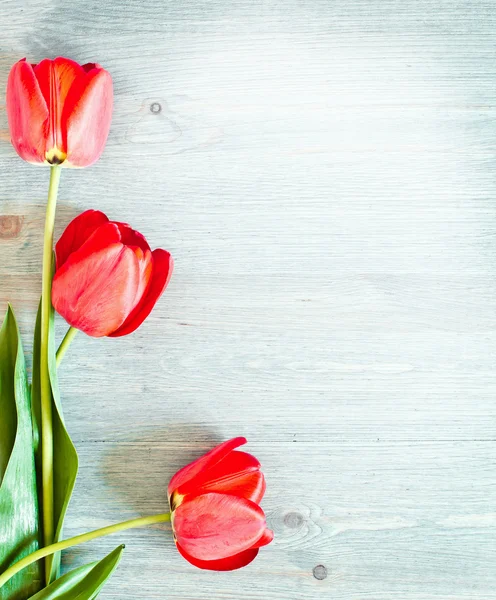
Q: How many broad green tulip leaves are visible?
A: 3